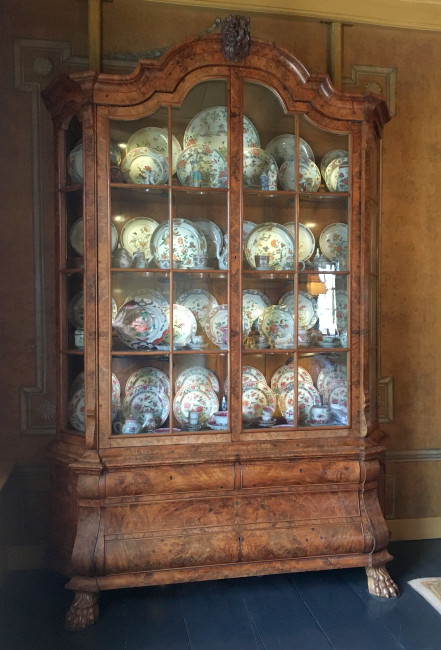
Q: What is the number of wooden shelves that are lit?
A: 4